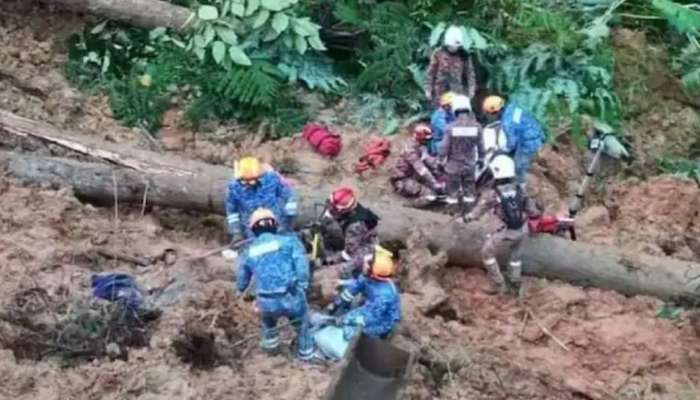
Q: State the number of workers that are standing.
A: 7